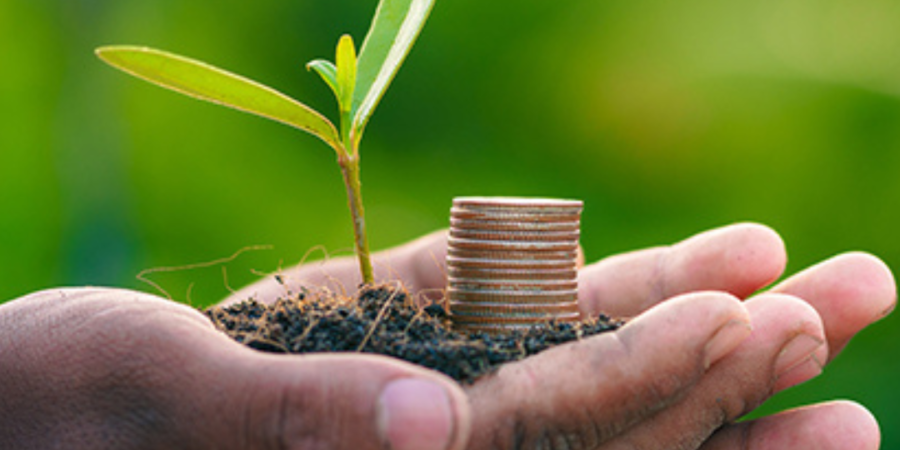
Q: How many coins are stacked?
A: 13